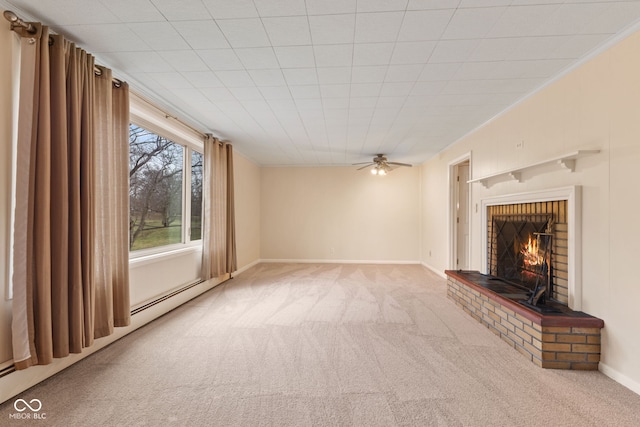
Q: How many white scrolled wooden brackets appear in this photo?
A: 3